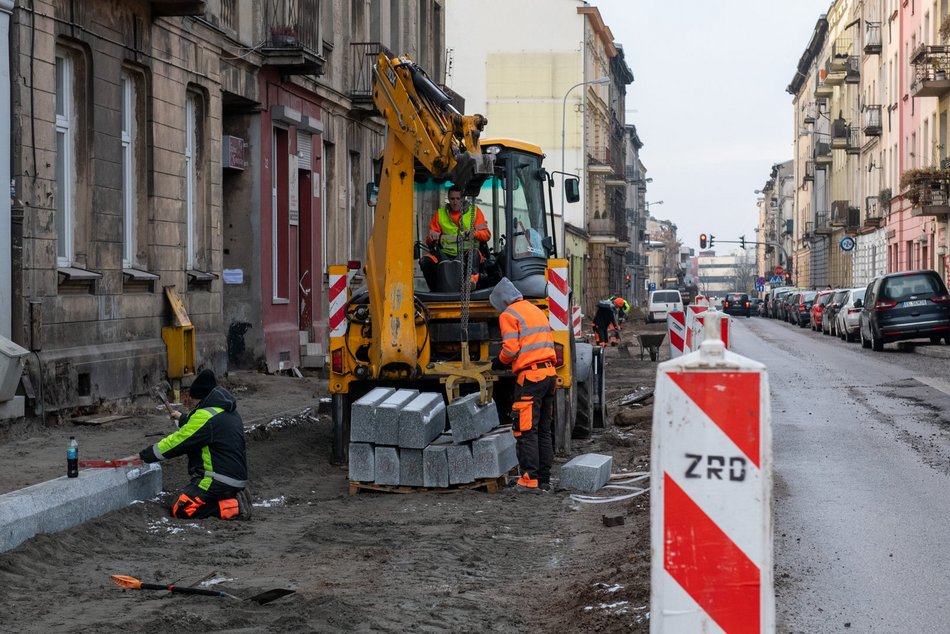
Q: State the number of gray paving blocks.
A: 11